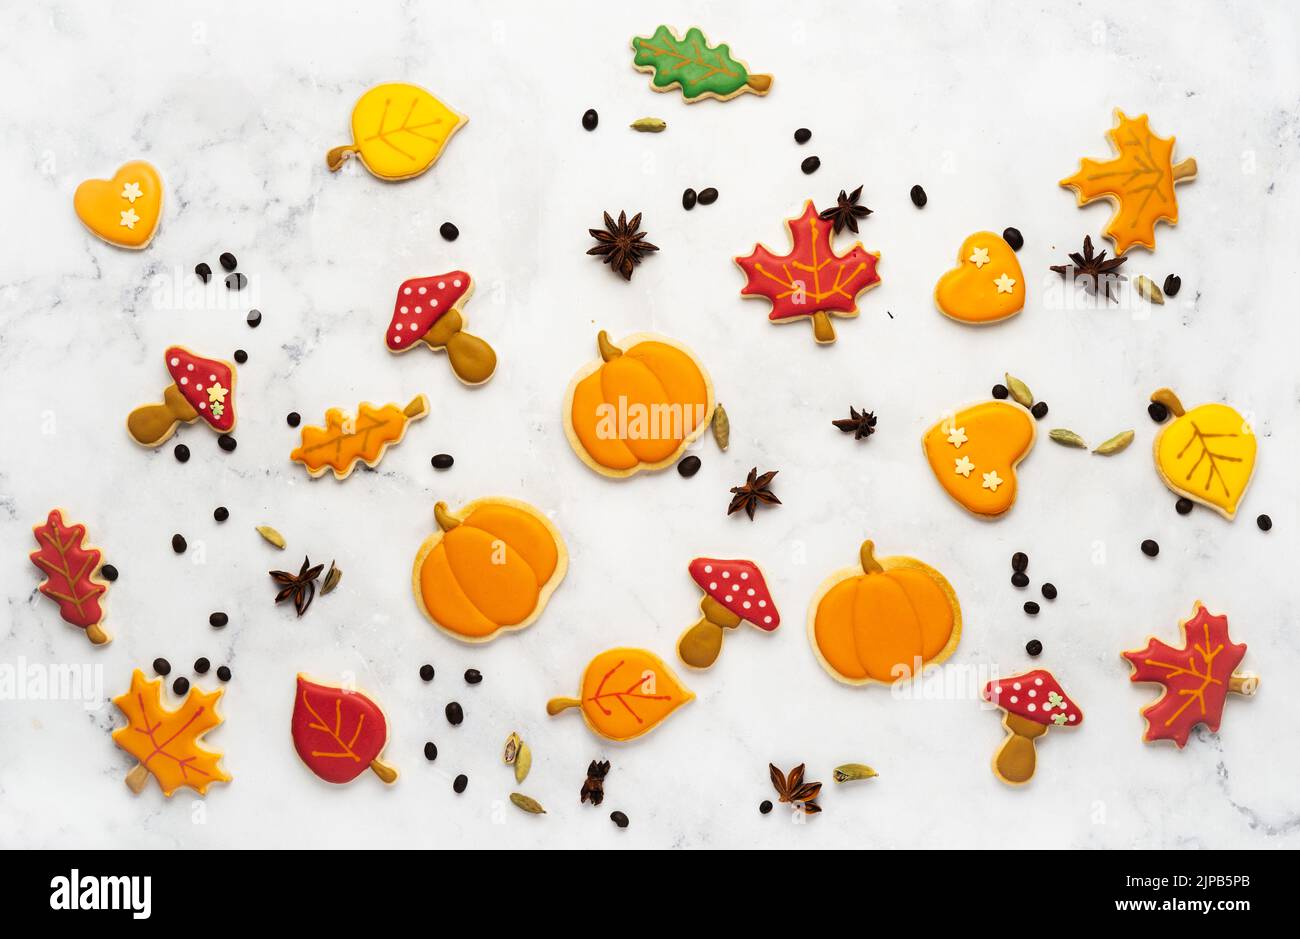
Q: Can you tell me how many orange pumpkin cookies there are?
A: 3